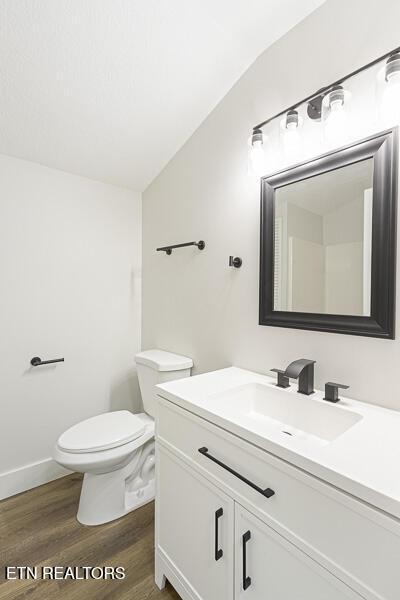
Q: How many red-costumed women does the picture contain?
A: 0